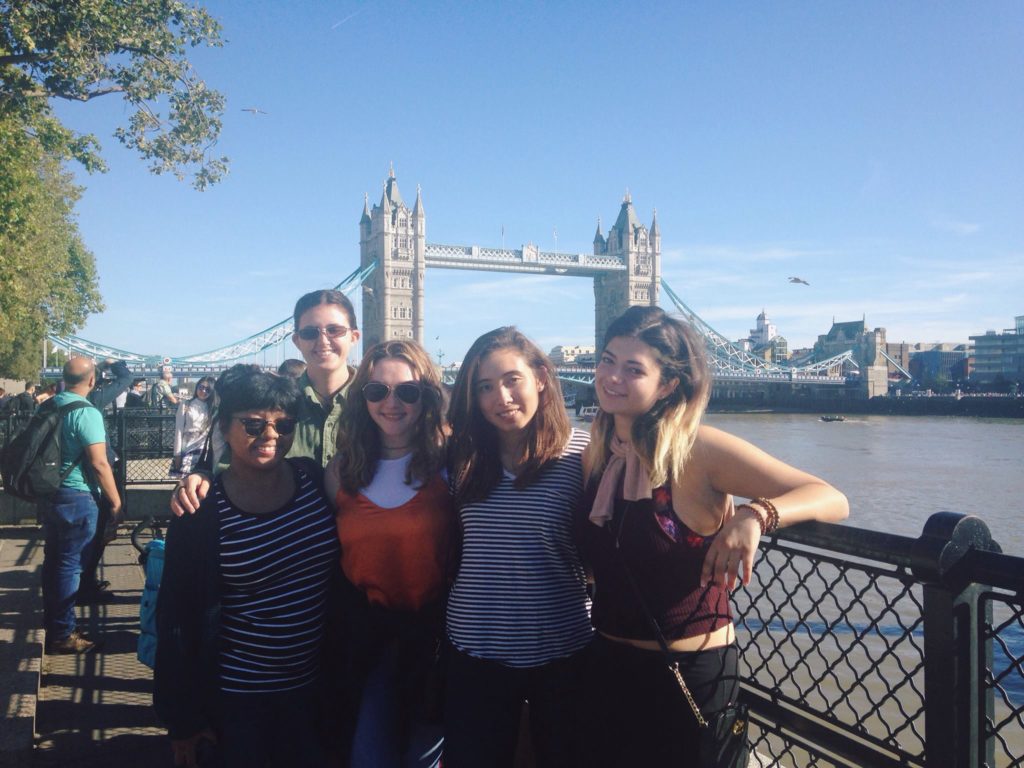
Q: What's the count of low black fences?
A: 2